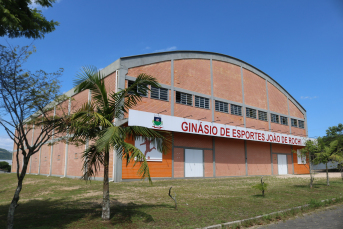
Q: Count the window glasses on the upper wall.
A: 12